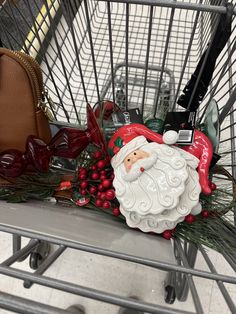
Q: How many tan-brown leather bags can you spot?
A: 1